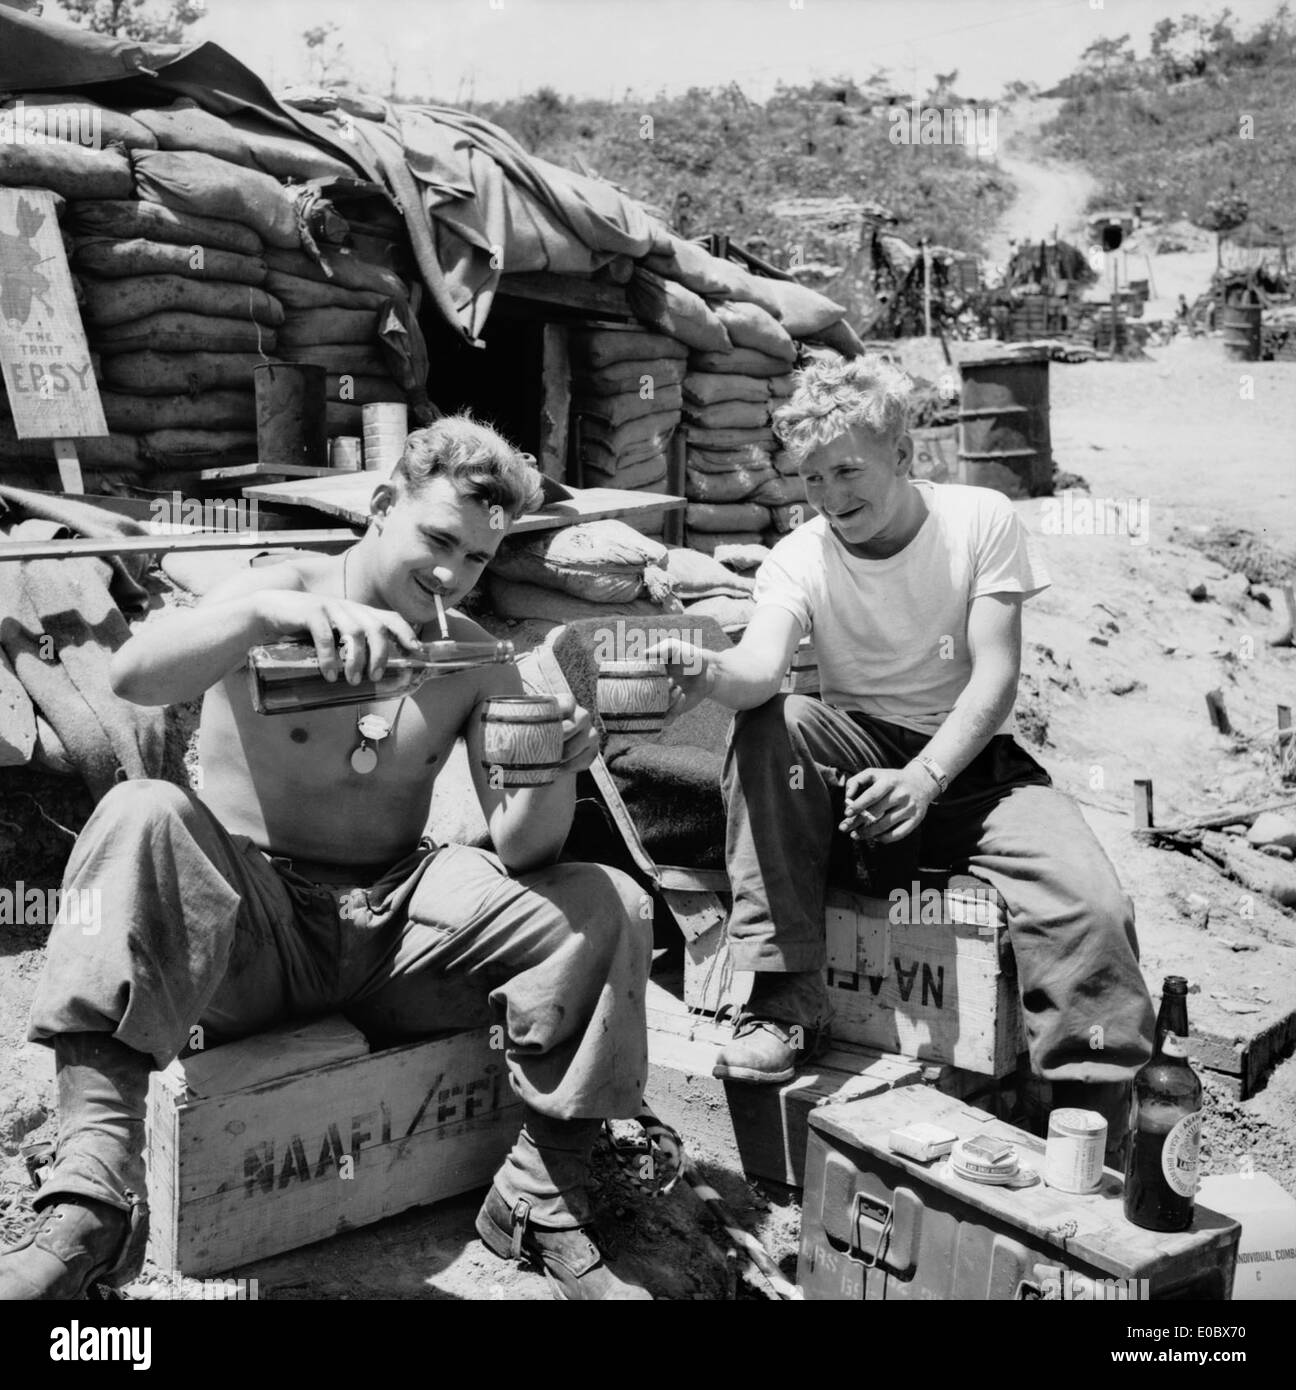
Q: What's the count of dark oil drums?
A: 2